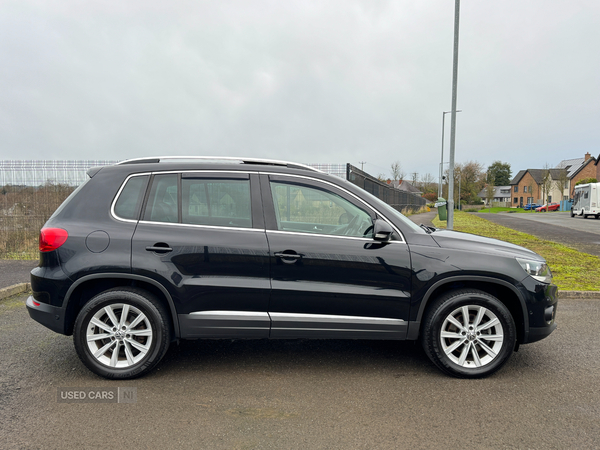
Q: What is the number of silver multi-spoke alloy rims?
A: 2